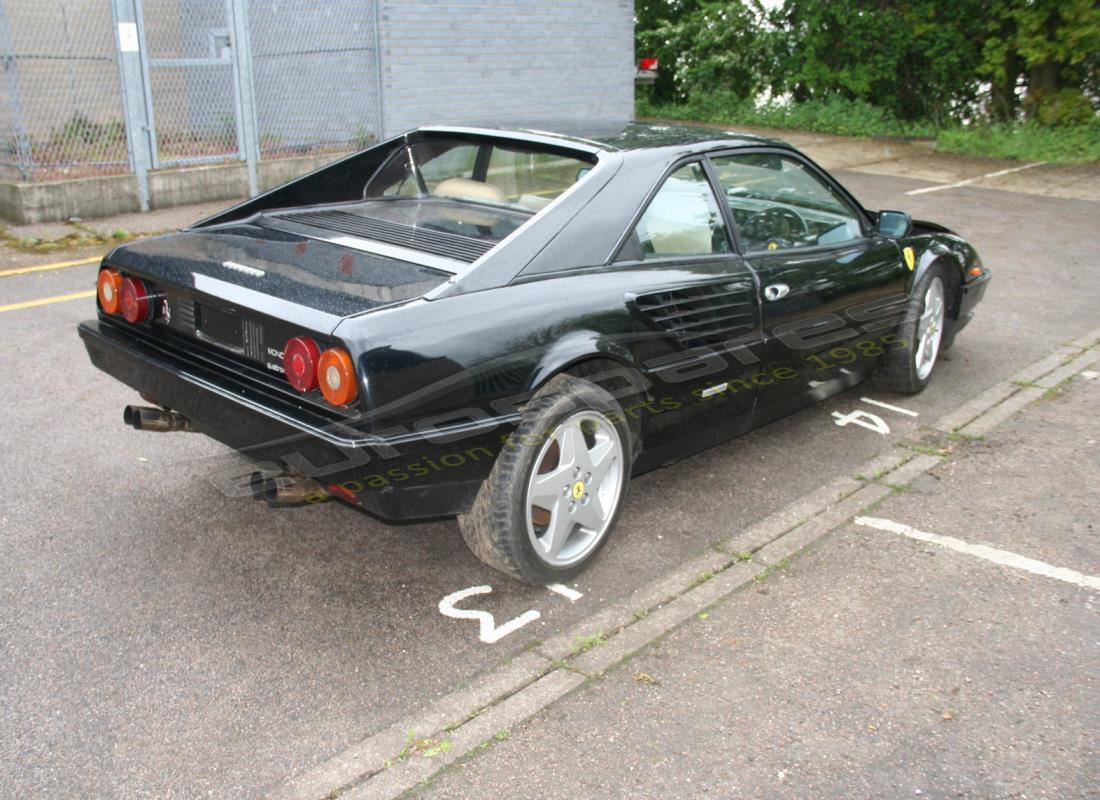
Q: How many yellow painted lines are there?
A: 2